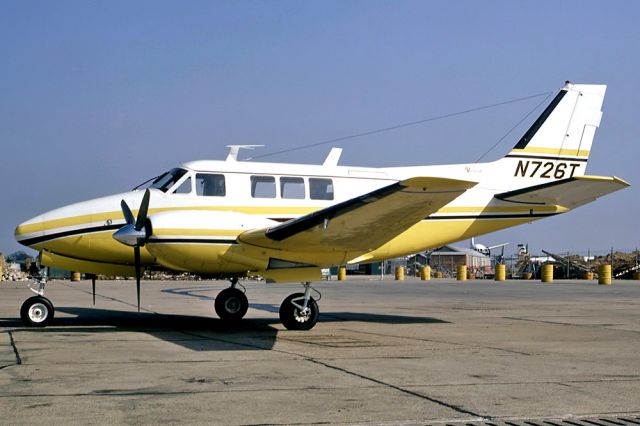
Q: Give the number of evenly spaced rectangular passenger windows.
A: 3